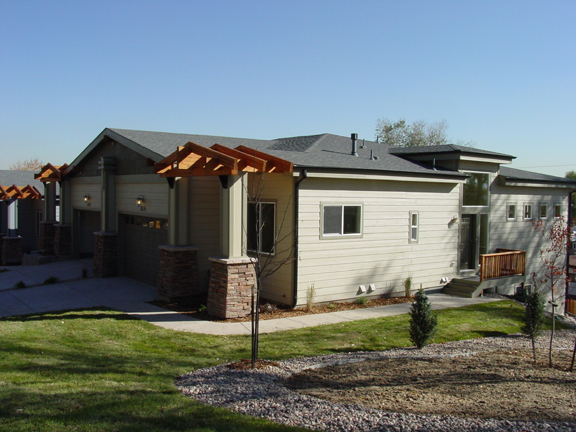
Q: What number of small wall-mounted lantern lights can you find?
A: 3